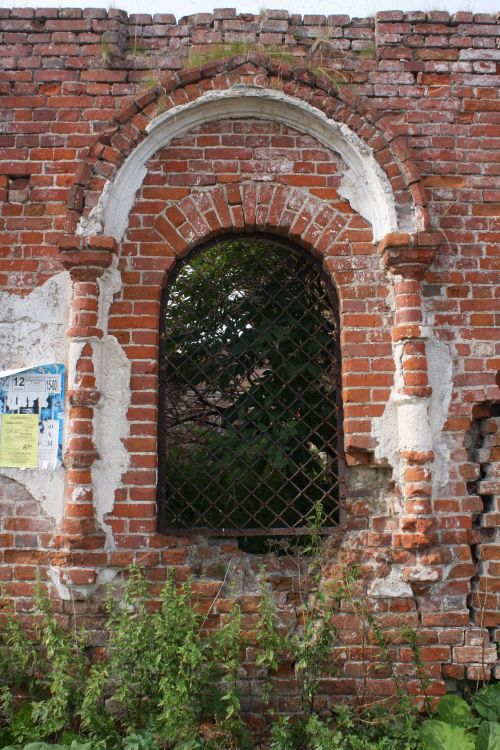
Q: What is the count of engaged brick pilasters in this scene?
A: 2